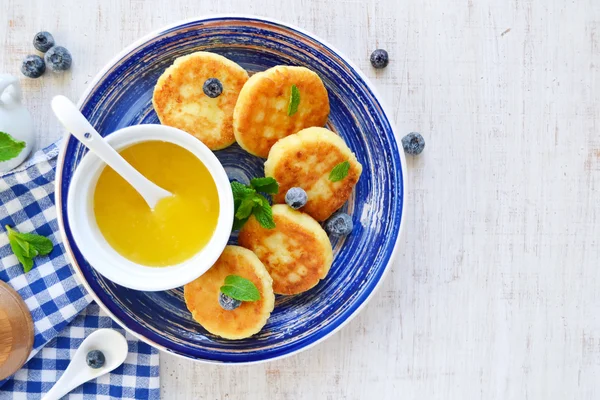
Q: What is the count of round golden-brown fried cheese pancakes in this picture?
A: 5